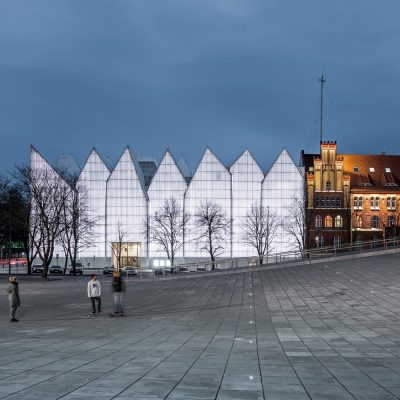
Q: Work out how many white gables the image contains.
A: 7